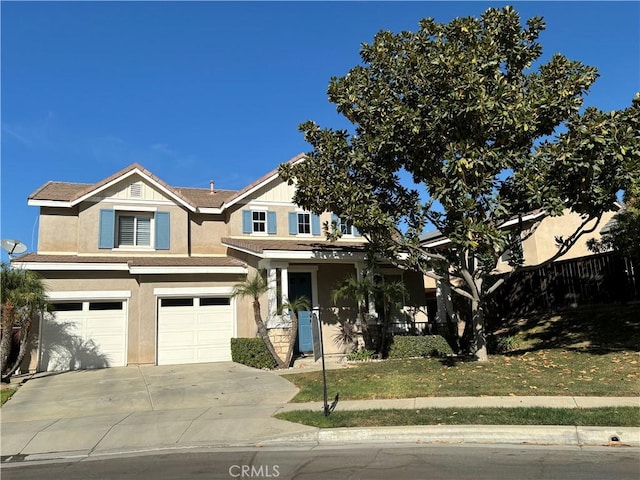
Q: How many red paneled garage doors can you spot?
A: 0